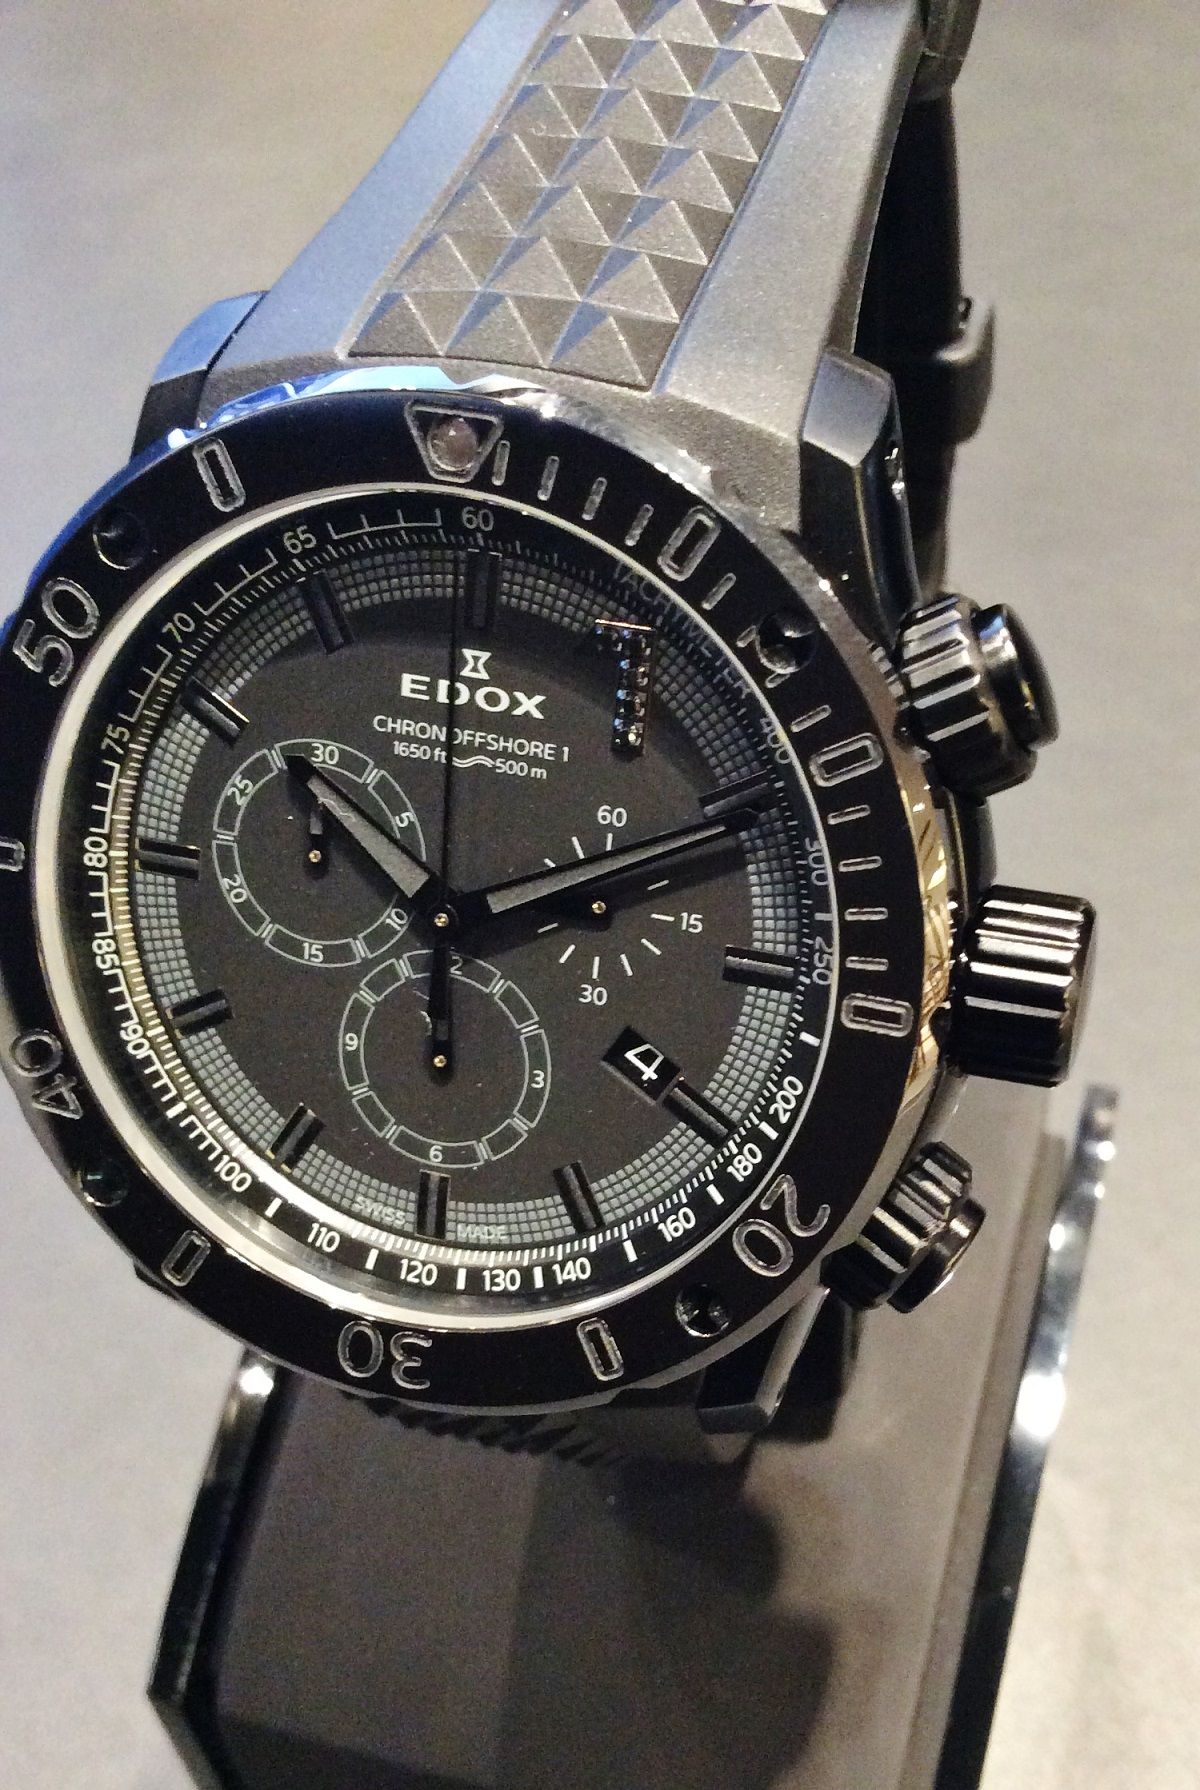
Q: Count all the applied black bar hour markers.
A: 11